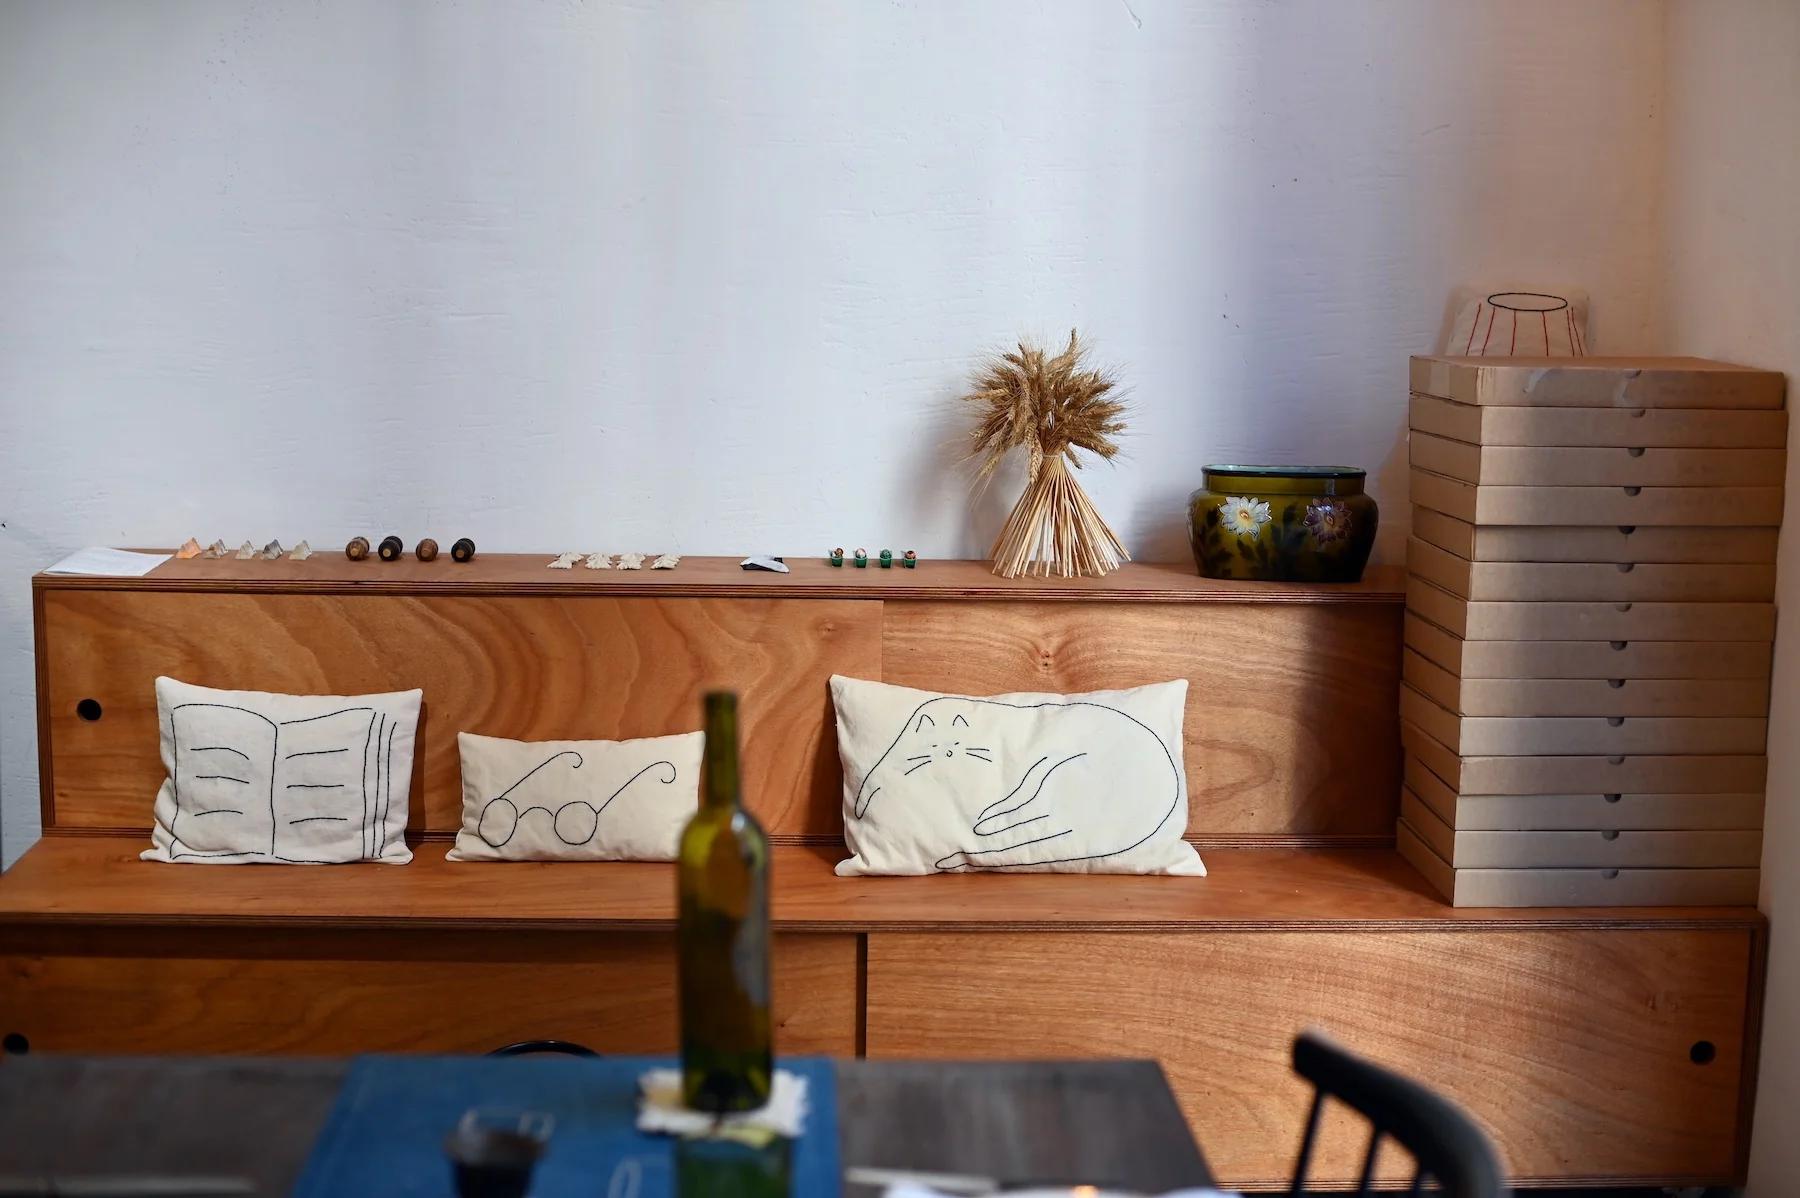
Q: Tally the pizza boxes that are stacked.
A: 14